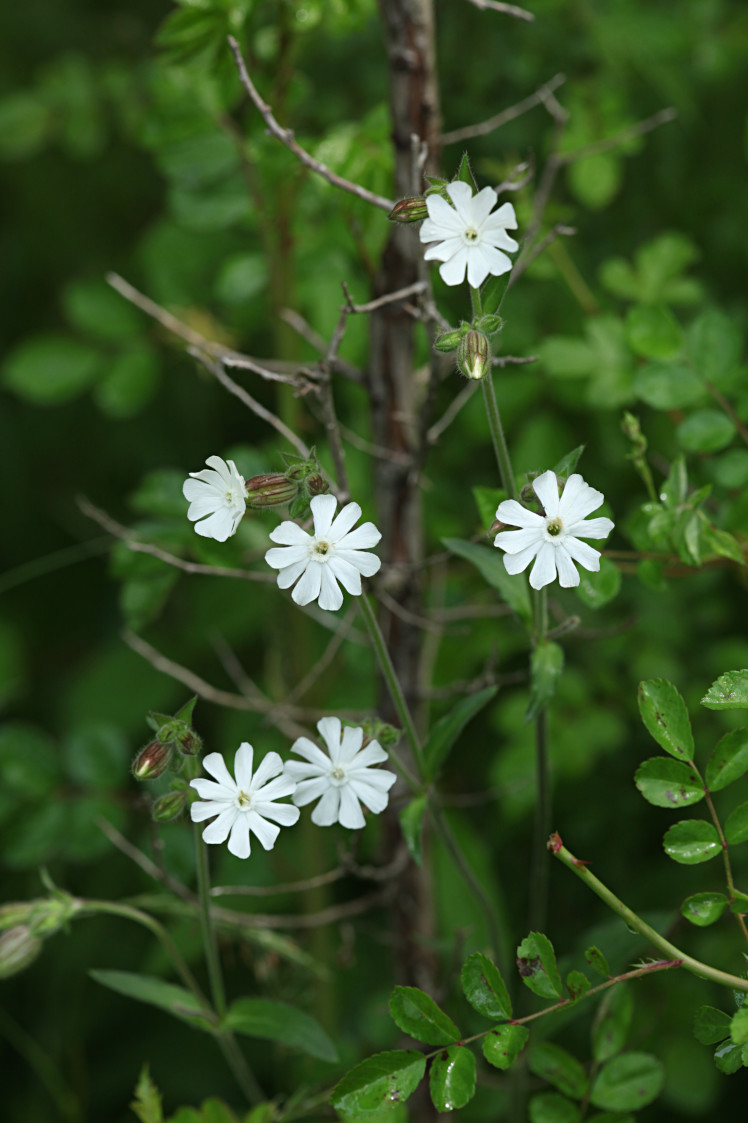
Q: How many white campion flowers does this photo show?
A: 6